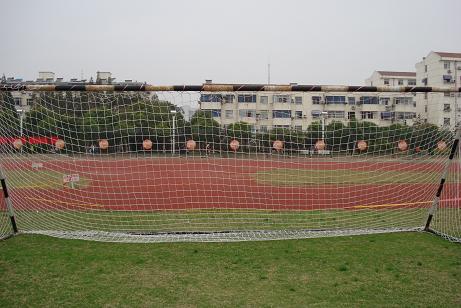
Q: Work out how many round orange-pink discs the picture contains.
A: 11